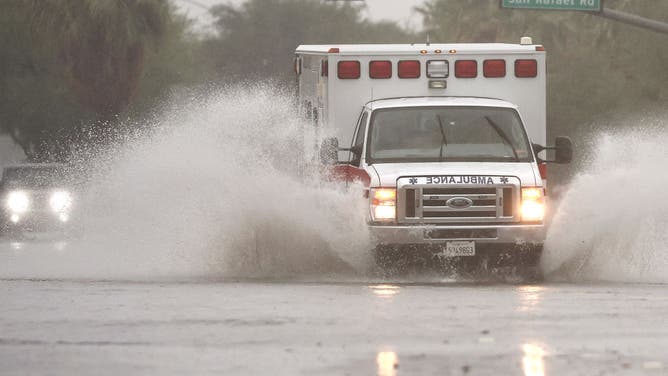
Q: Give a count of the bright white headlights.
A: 2